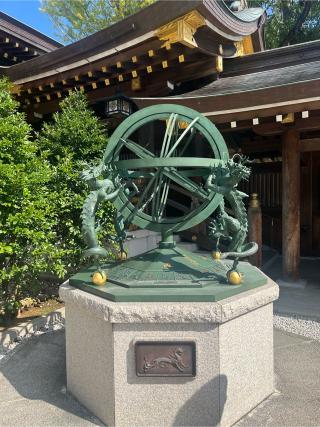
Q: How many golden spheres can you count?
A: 4